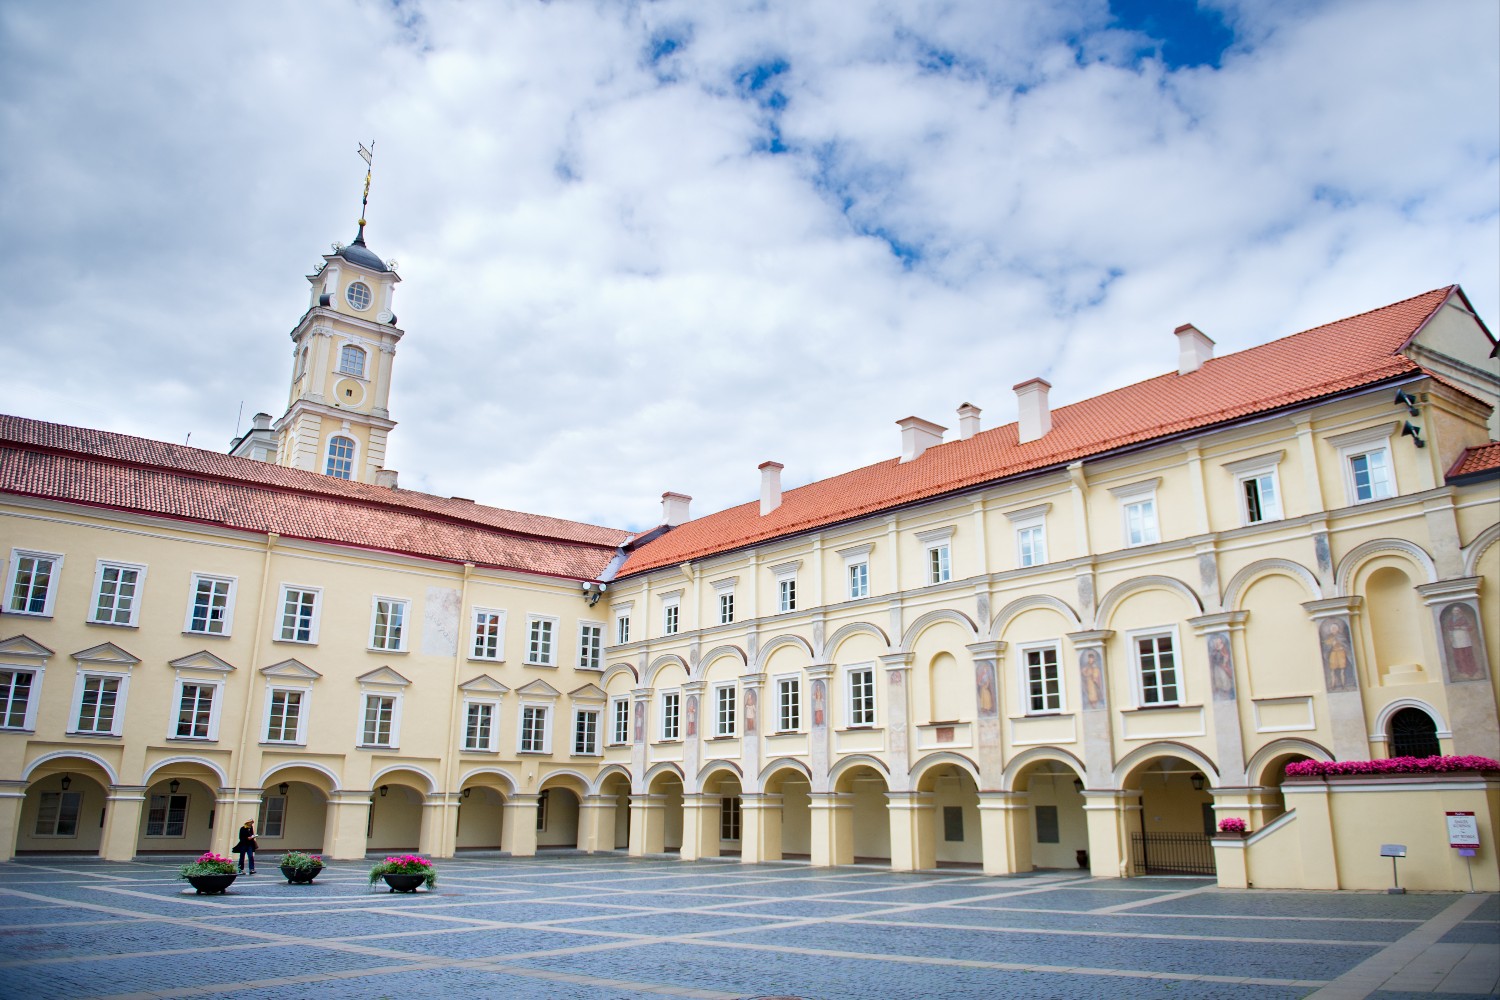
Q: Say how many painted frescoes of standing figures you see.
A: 9